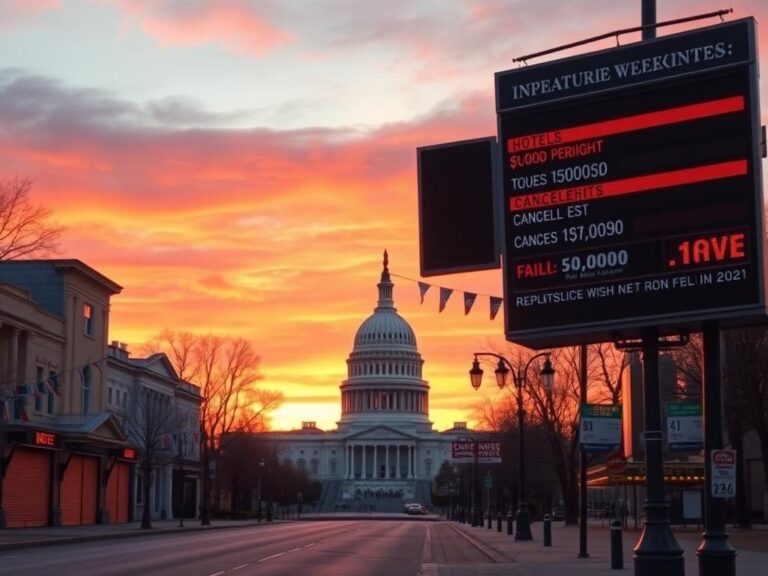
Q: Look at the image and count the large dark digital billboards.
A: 2